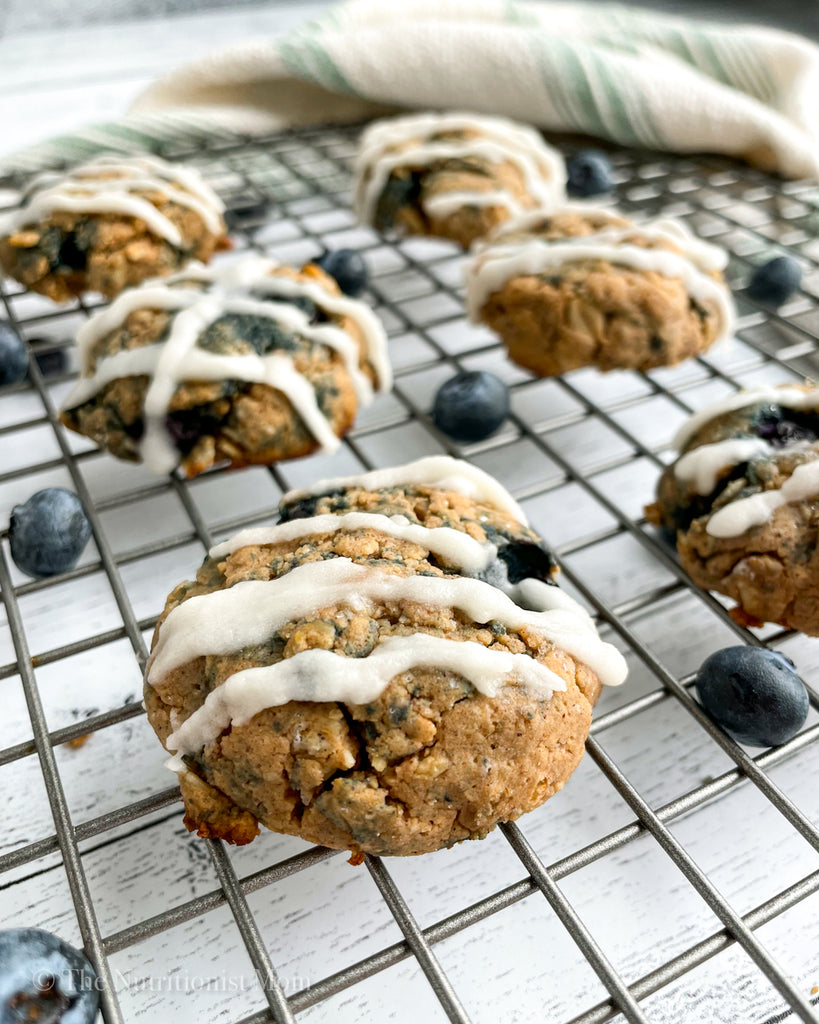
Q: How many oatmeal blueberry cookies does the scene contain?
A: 6